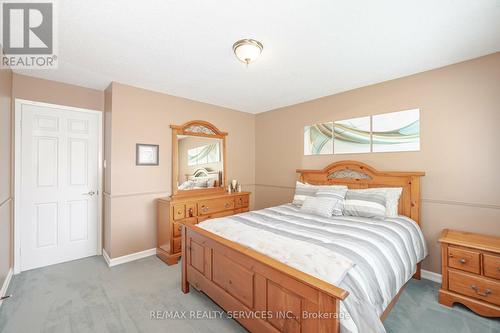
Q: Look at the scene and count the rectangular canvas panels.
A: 3